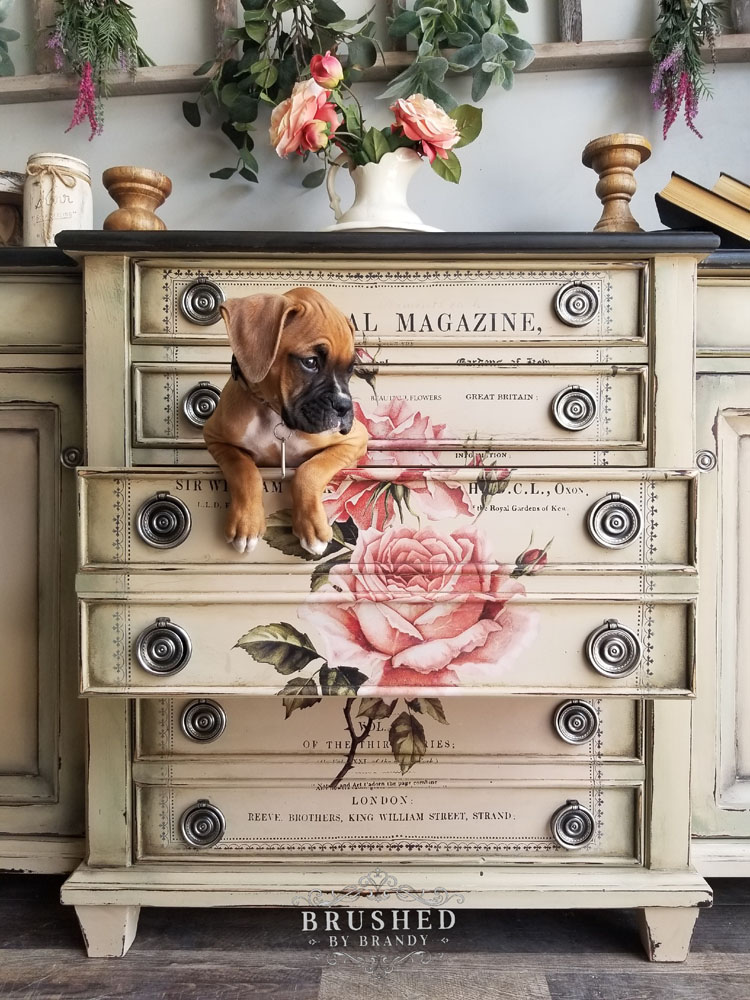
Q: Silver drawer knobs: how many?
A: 12